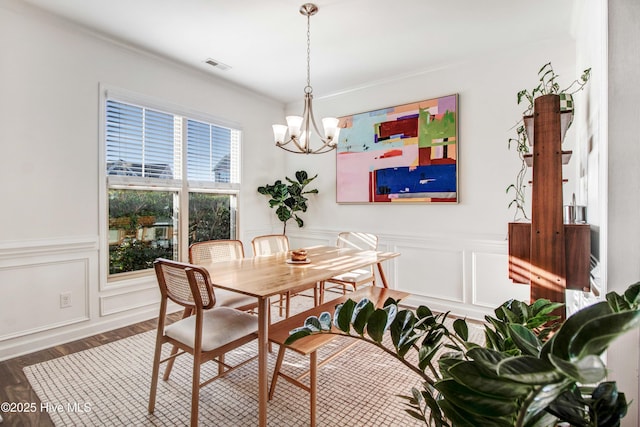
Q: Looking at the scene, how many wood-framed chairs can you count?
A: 4